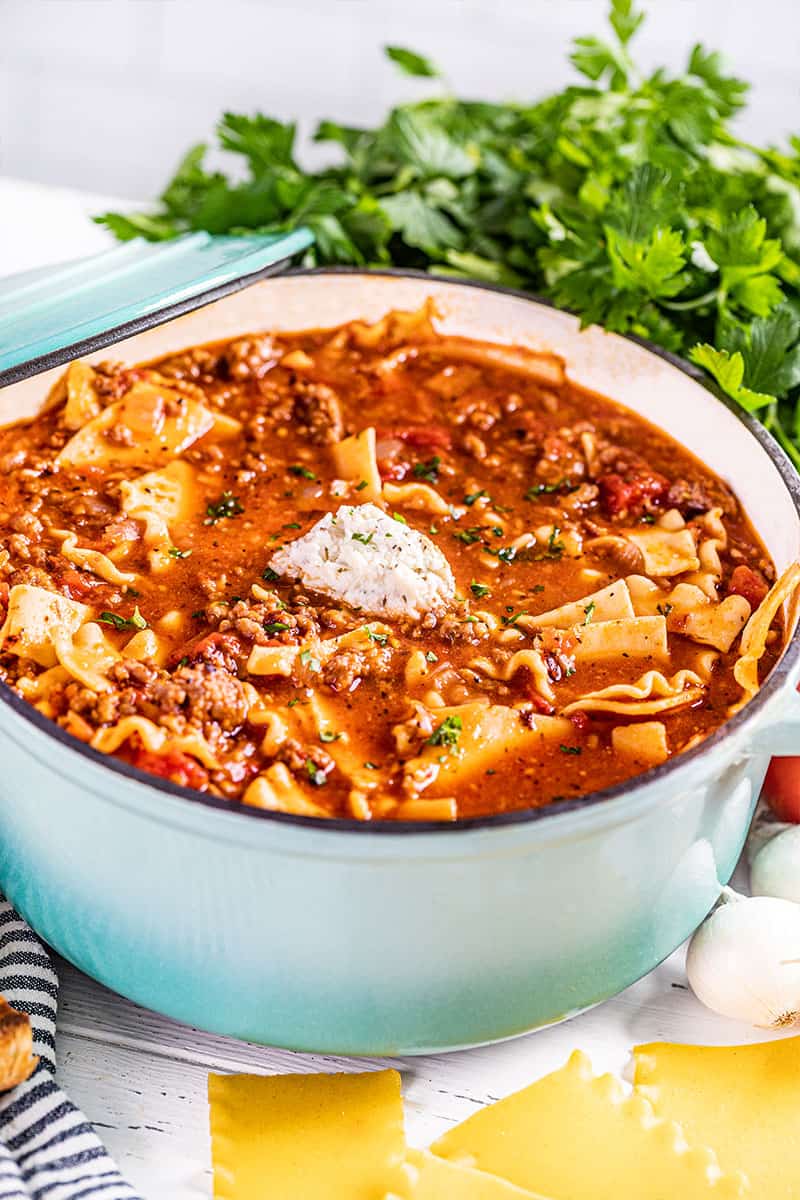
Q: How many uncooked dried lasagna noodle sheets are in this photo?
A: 4